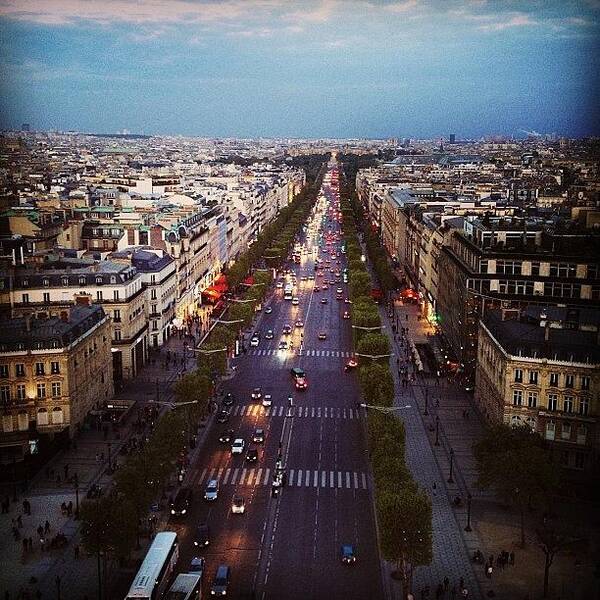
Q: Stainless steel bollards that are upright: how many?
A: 0